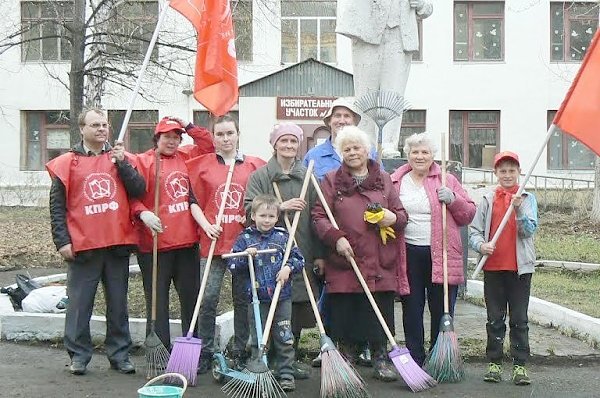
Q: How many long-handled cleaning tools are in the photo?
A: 7